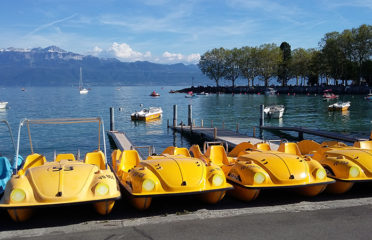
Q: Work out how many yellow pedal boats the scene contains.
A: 4